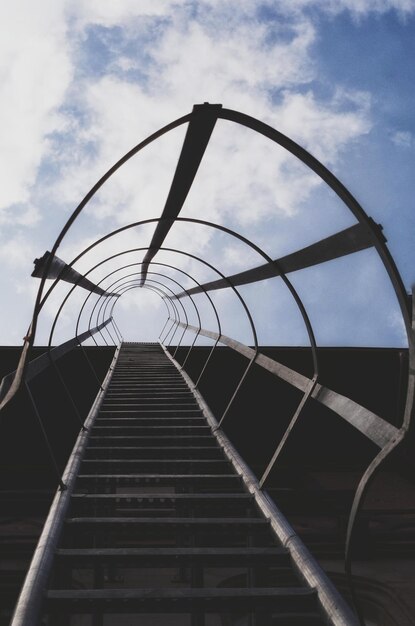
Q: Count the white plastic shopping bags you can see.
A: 0